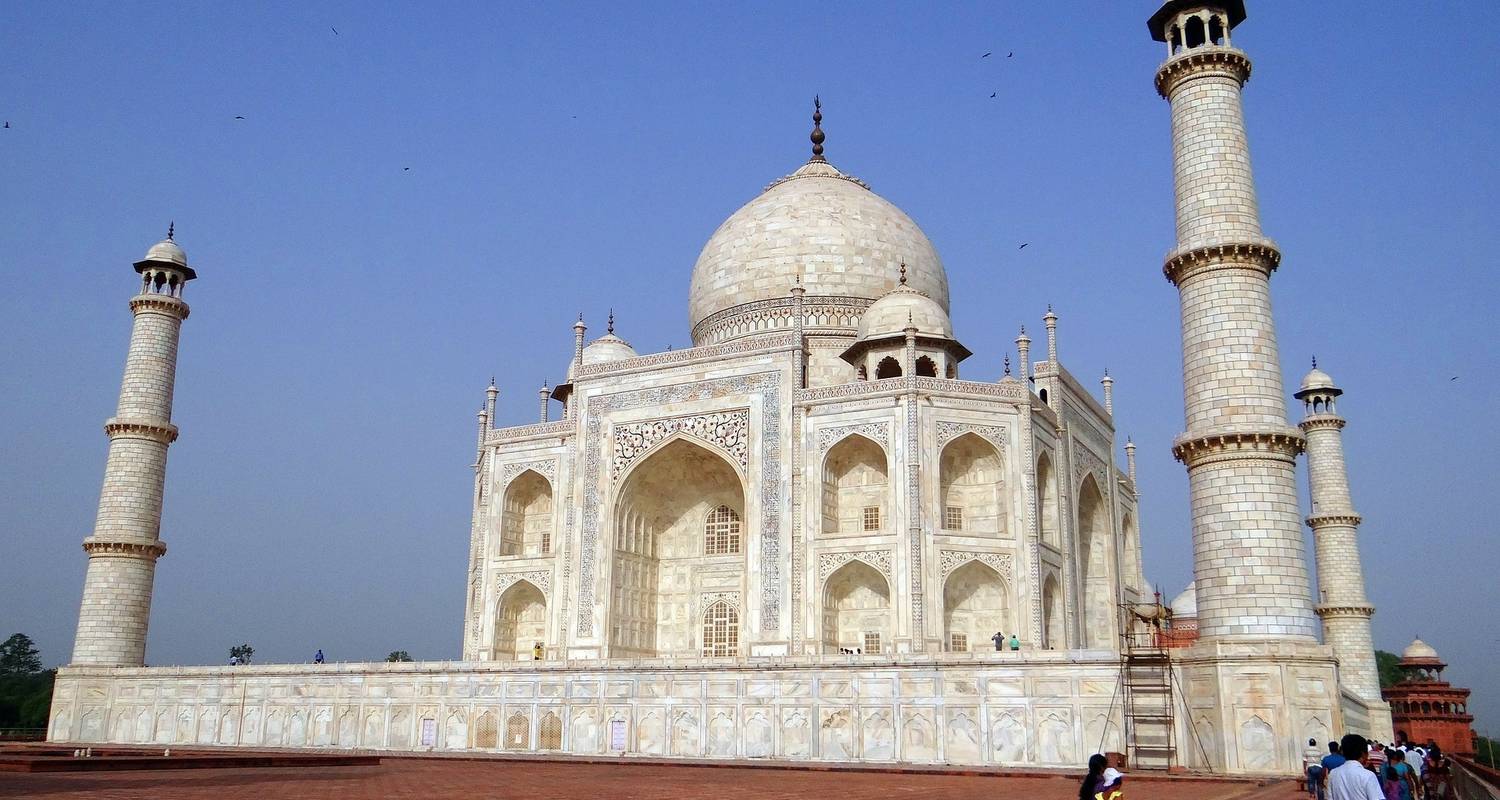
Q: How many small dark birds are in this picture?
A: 9